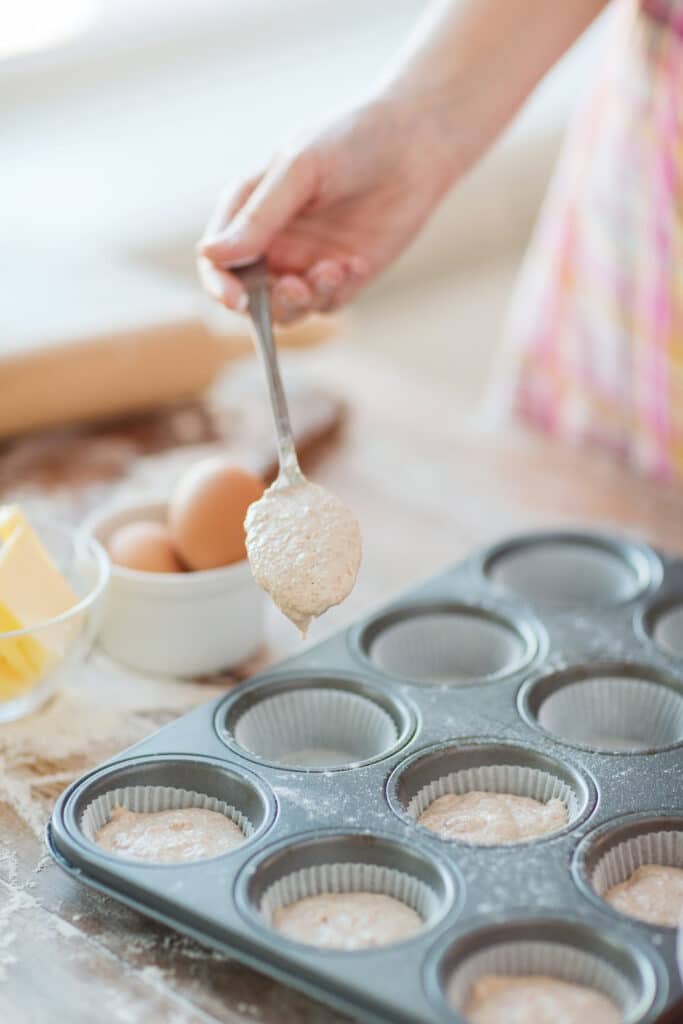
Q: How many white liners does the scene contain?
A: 10